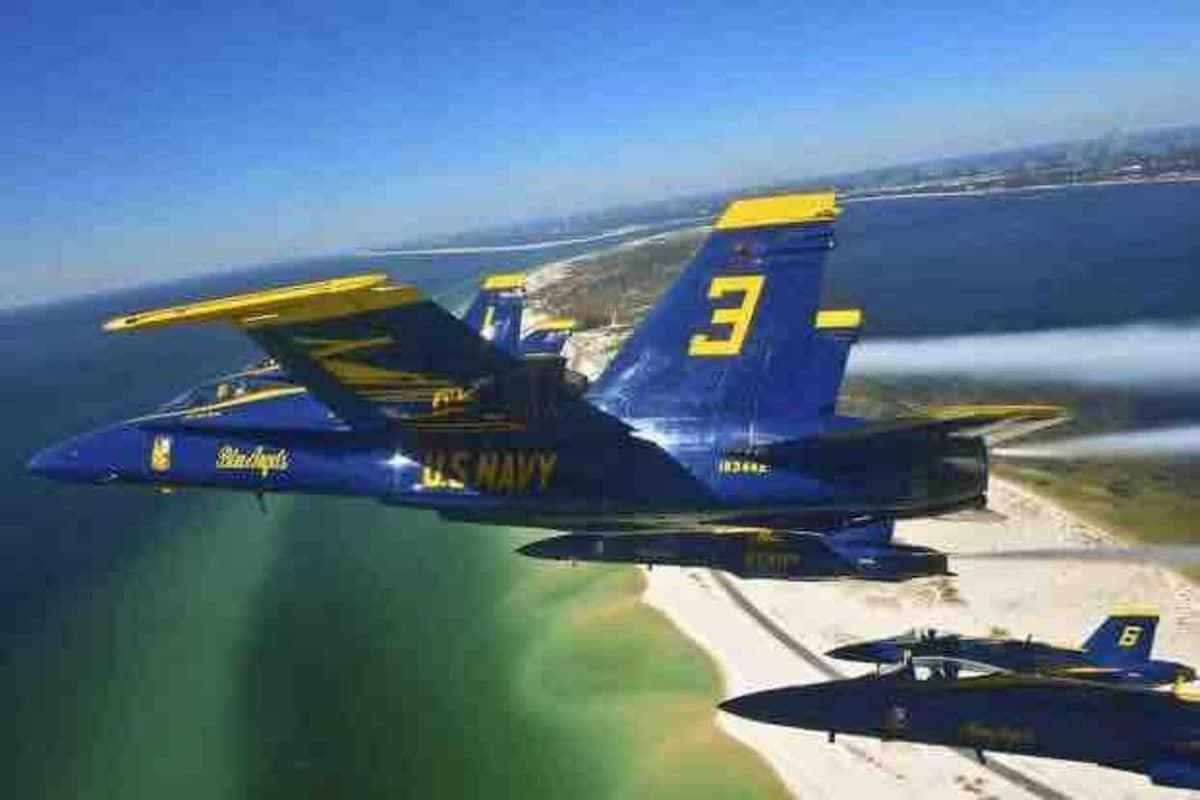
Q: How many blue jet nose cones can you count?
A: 4